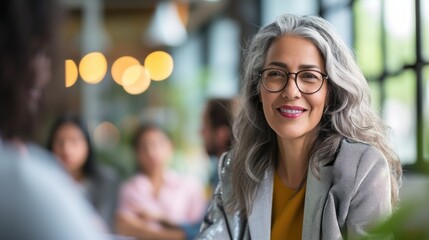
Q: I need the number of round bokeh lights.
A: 5